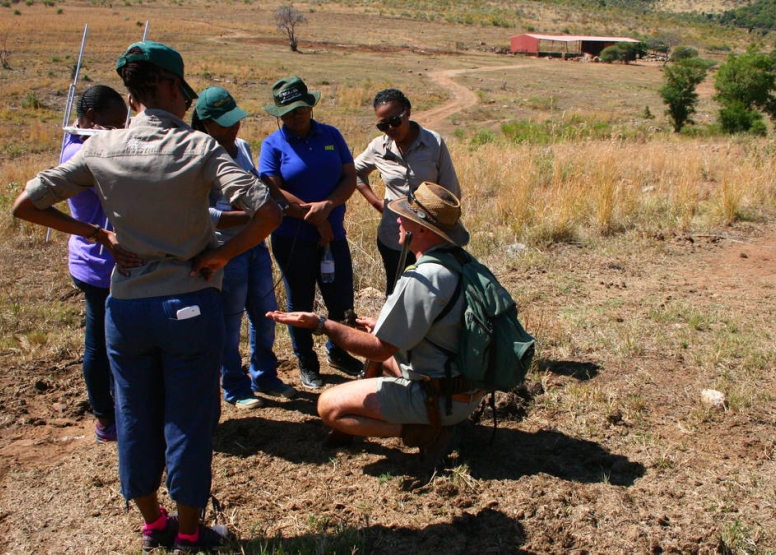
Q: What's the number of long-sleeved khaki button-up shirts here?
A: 2